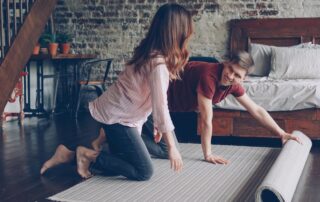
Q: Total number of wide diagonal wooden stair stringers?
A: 1